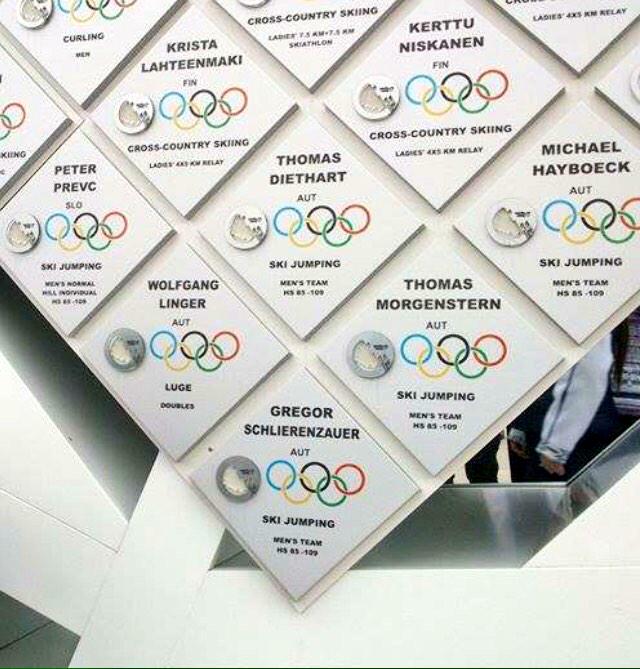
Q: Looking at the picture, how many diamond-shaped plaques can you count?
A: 13